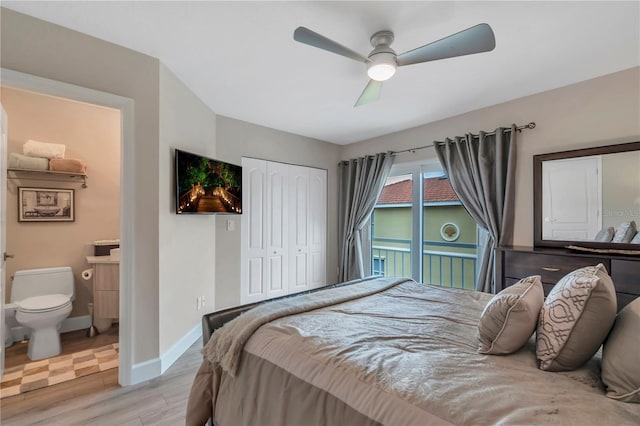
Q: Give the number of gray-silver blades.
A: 3